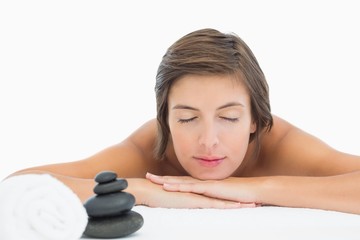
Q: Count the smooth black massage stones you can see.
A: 4